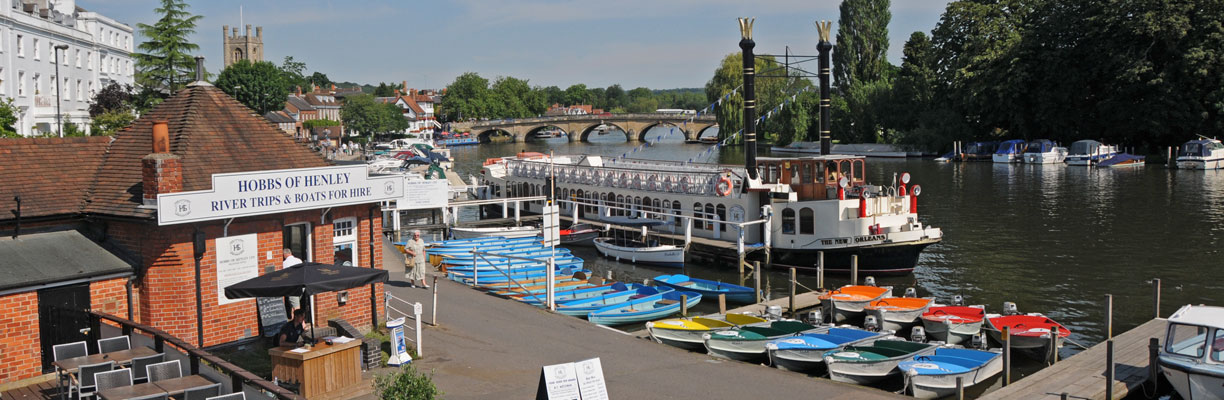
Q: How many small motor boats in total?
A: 9